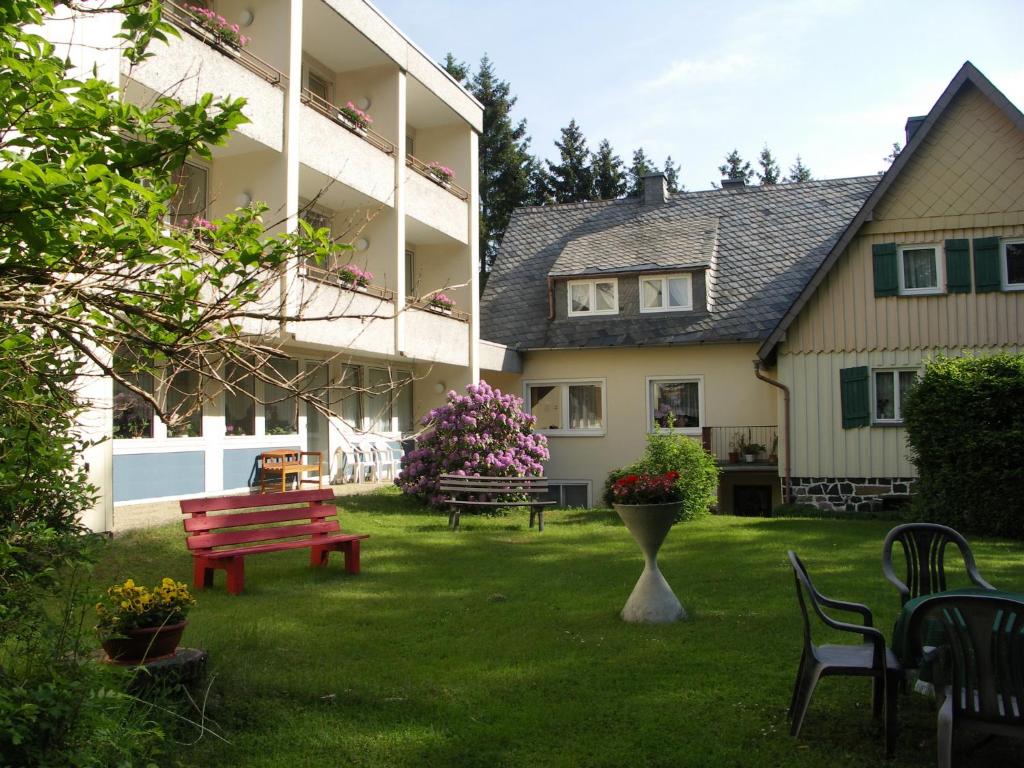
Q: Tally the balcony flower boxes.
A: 6